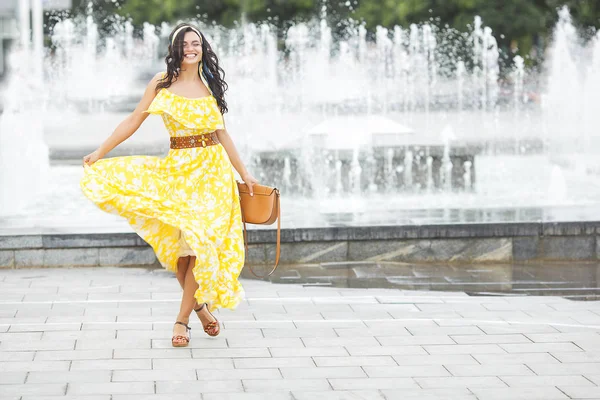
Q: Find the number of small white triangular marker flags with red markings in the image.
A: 0